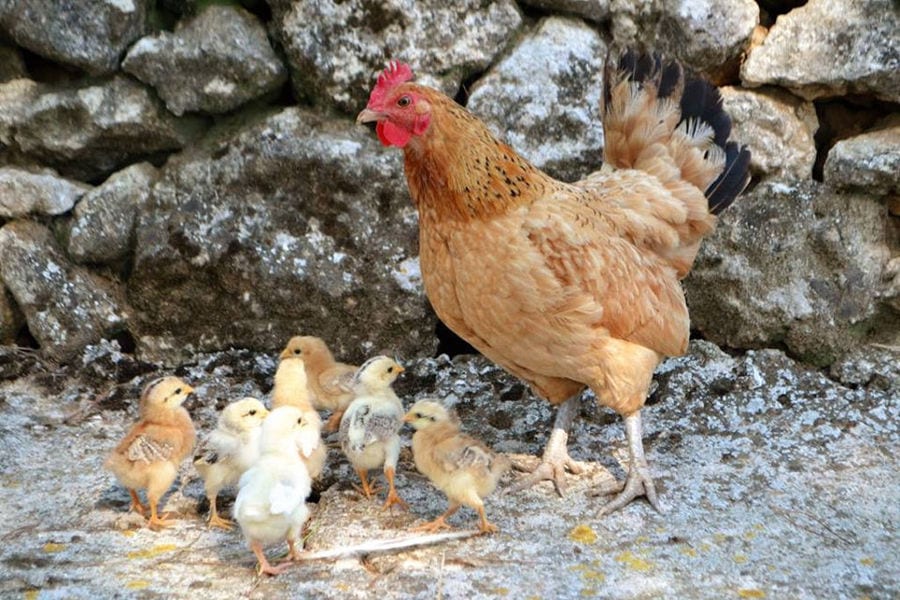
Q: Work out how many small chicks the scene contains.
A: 7